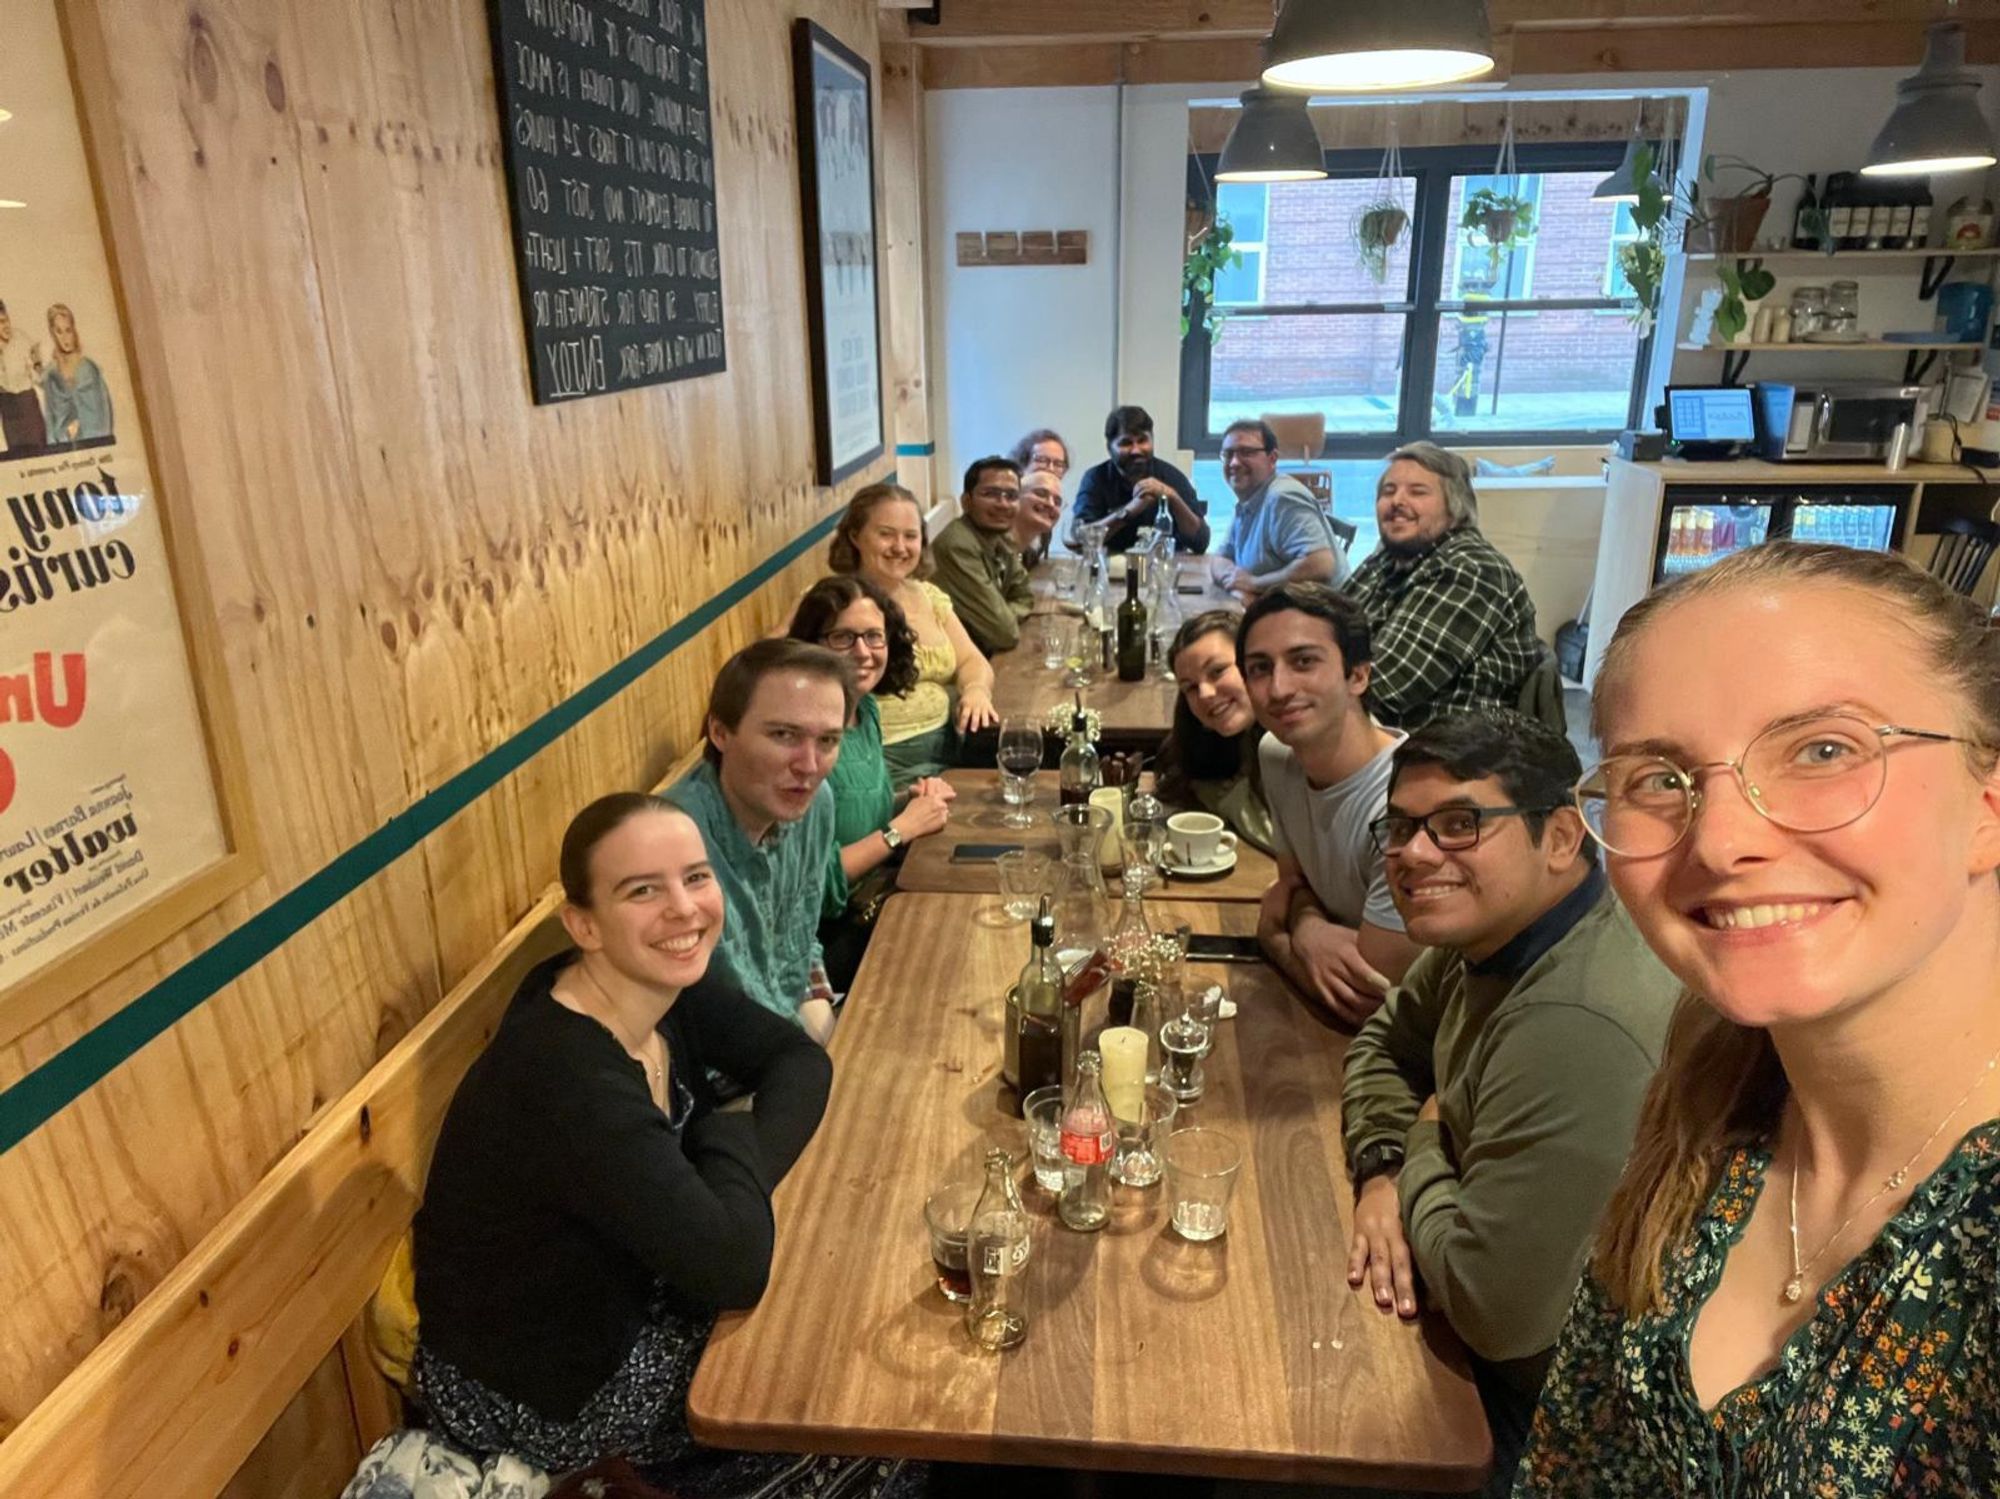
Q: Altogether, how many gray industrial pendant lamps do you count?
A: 4